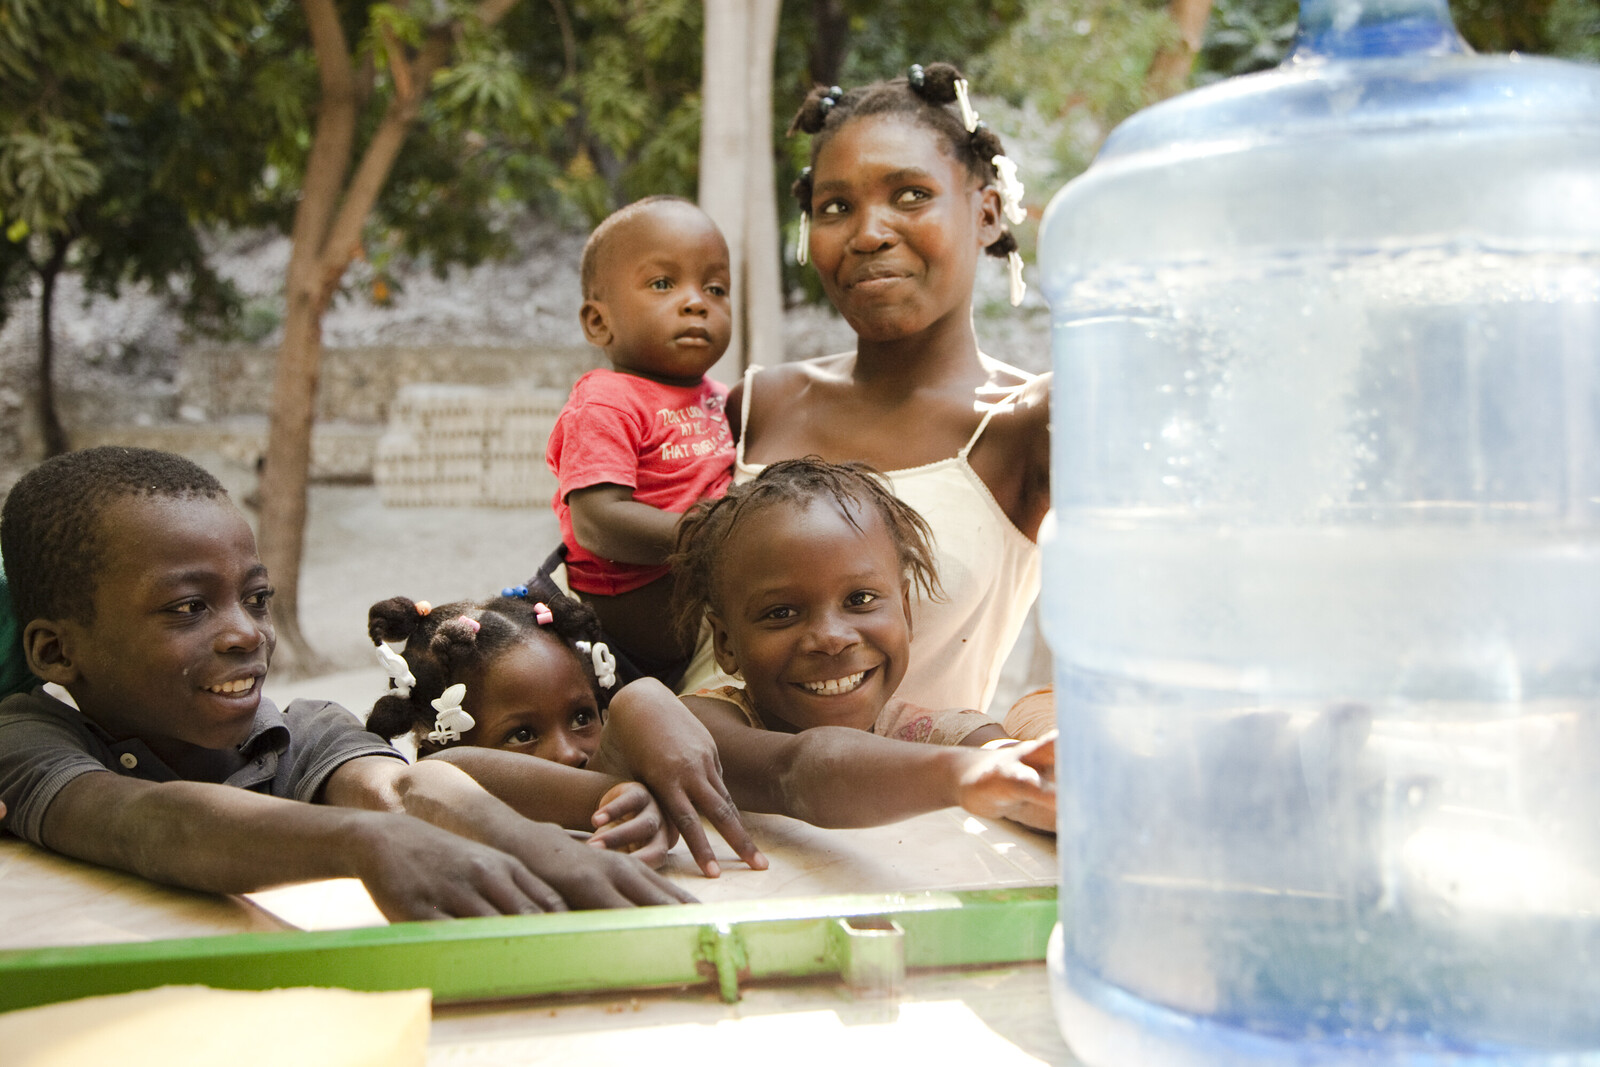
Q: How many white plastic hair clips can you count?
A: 7